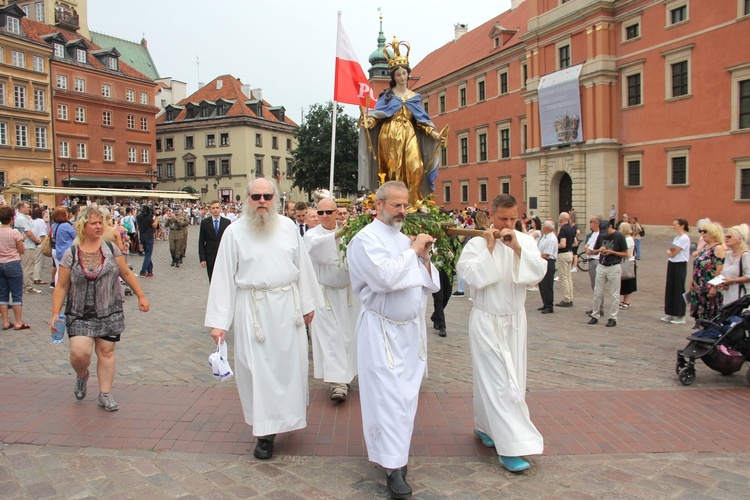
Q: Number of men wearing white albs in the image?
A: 4